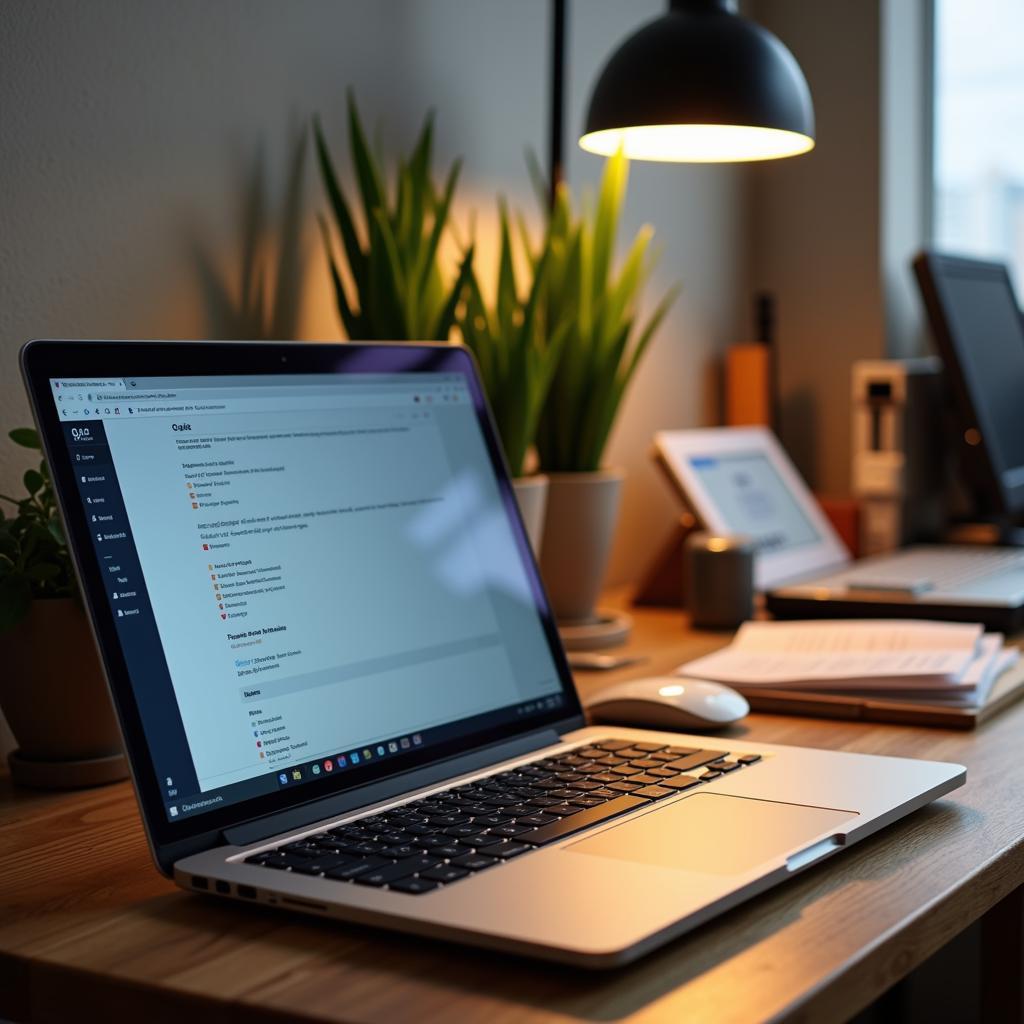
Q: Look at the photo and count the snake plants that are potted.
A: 3